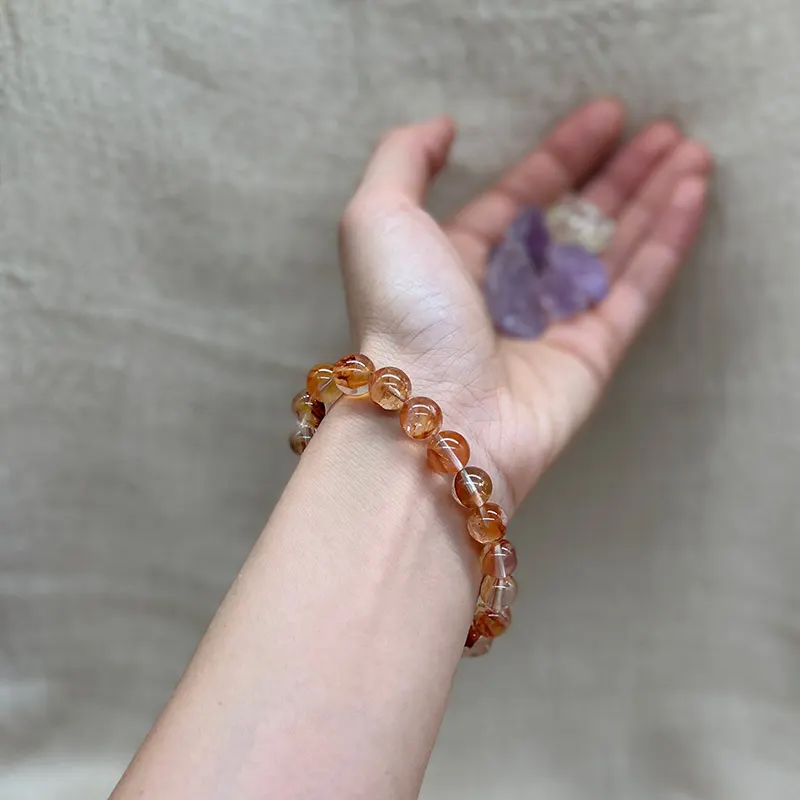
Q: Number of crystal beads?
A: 13